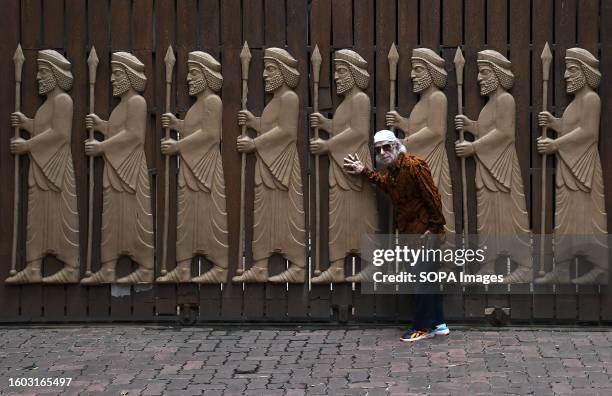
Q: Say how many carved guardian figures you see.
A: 8